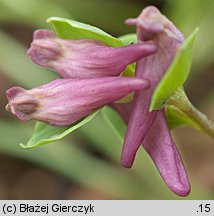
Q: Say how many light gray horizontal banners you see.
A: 1